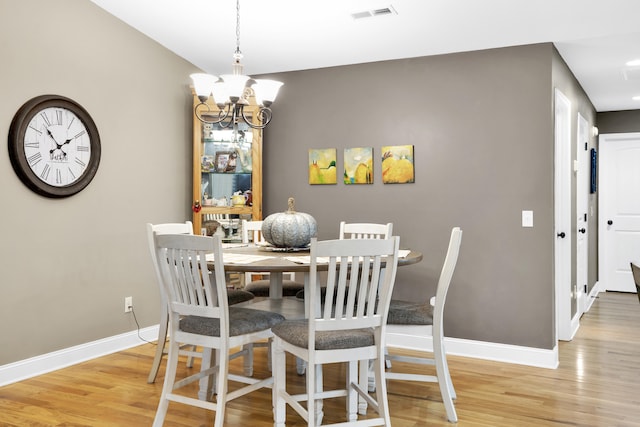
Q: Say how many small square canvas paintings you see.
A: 3